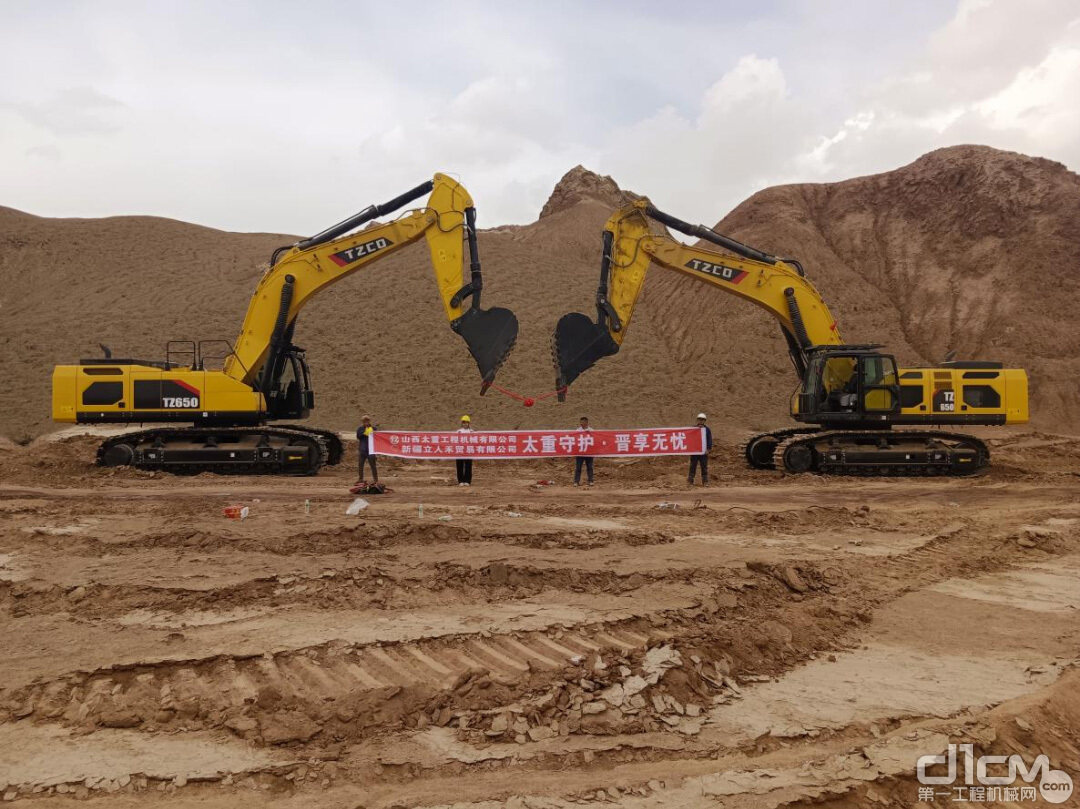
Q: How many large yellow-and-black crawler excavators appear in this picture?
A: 2